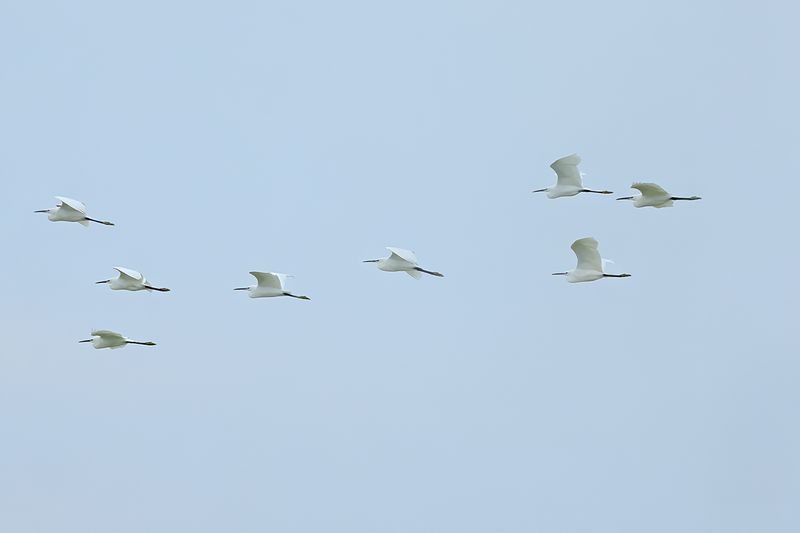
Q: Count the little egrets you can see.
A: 8